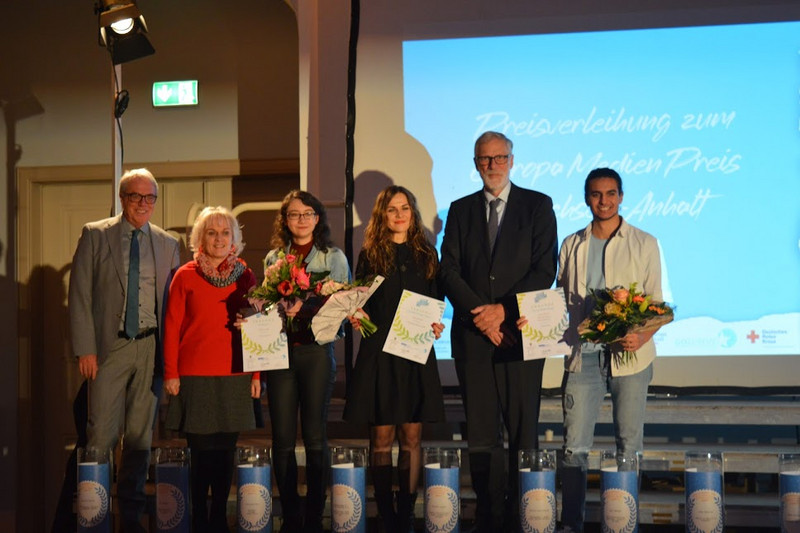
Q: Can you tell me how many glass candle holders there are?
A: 9